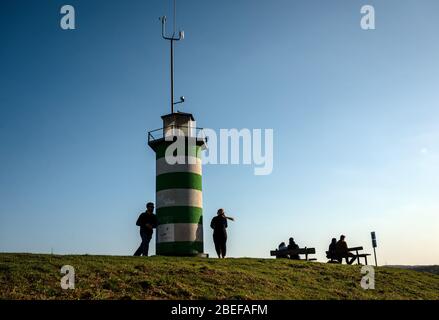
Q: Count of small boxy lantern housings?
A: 1